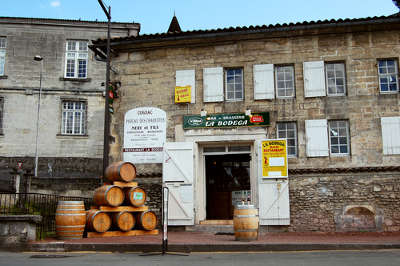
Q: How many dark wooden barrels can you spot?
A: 6